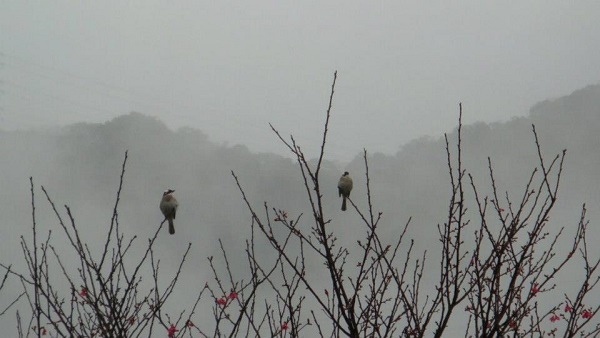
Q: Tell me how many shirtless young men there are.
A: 0